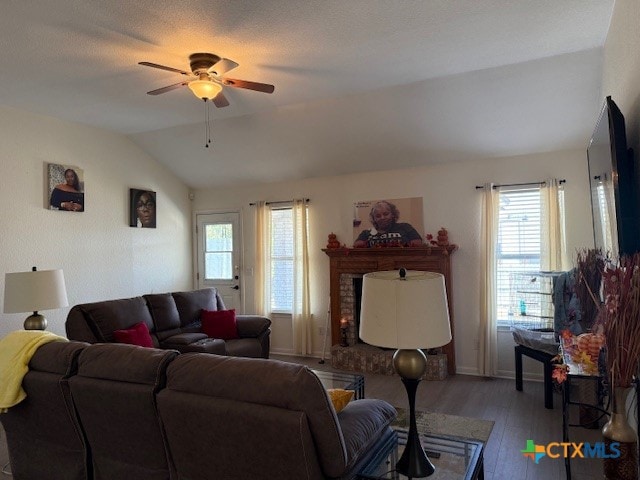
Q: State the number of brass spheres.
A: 2